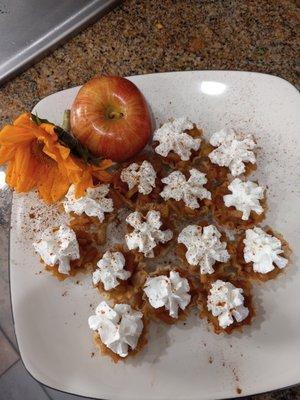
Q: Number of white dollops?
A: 14